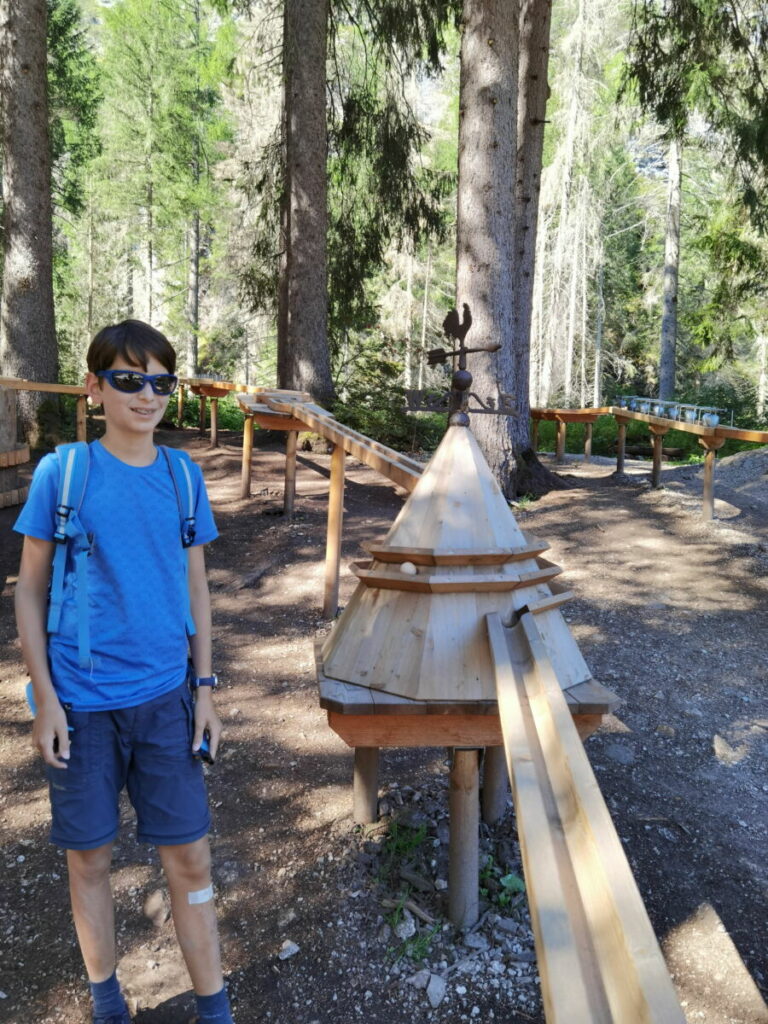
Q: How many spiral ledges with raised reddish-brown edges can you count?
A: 2